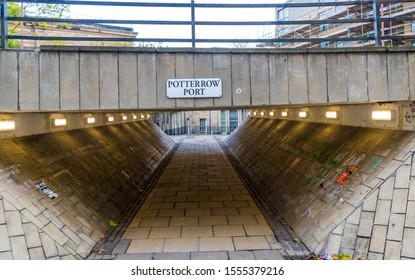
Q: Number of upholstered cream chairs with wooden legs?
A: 0